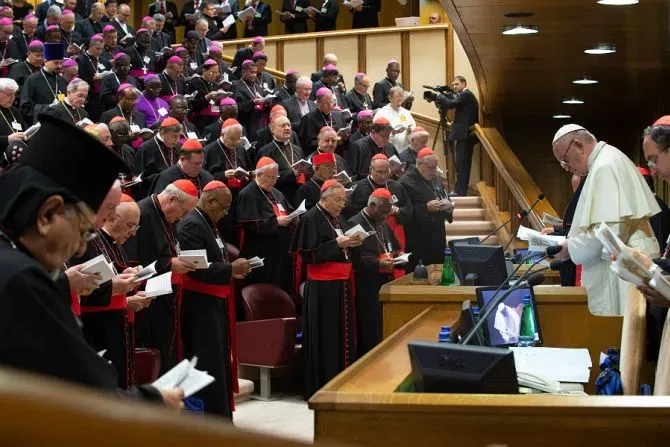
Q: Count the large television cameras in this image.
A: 1